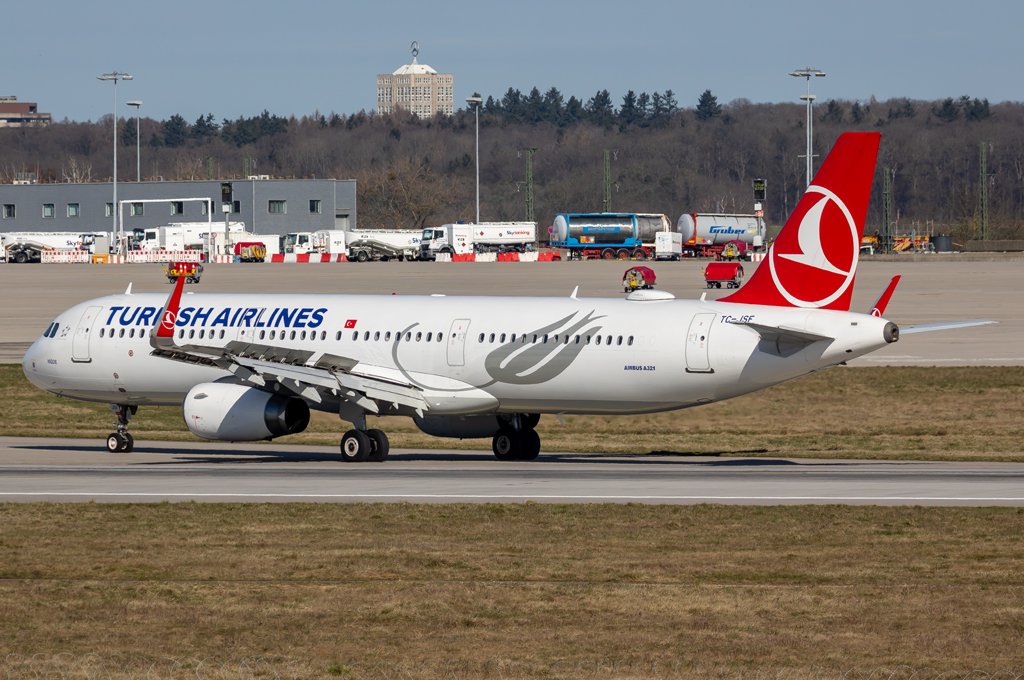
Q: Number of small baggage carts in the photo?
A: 5